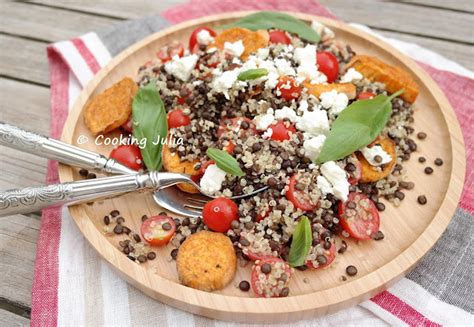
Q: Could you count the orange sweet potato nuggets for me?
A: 7